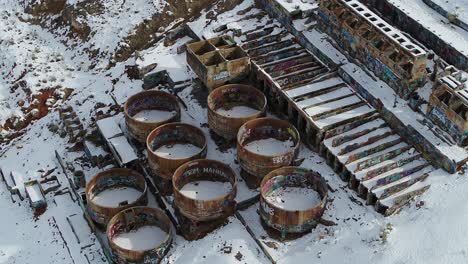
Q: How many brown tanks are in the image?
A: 8